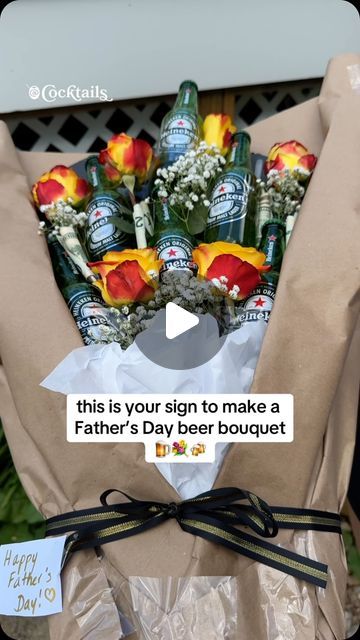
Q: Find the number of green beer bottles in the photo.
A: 6